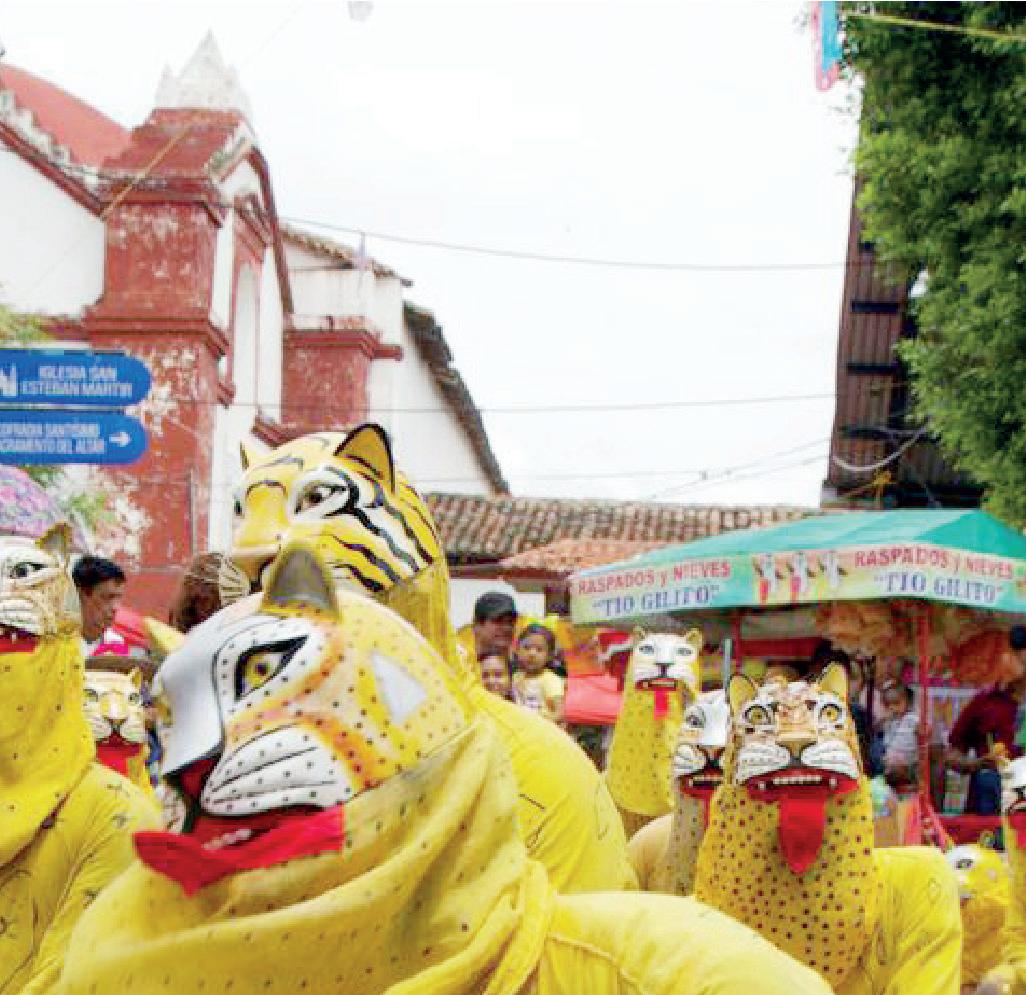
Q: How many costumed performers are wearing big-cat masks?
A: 9